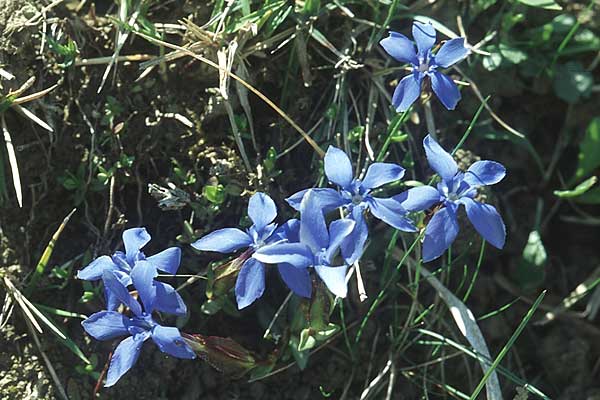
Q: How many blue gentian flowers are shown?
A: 7